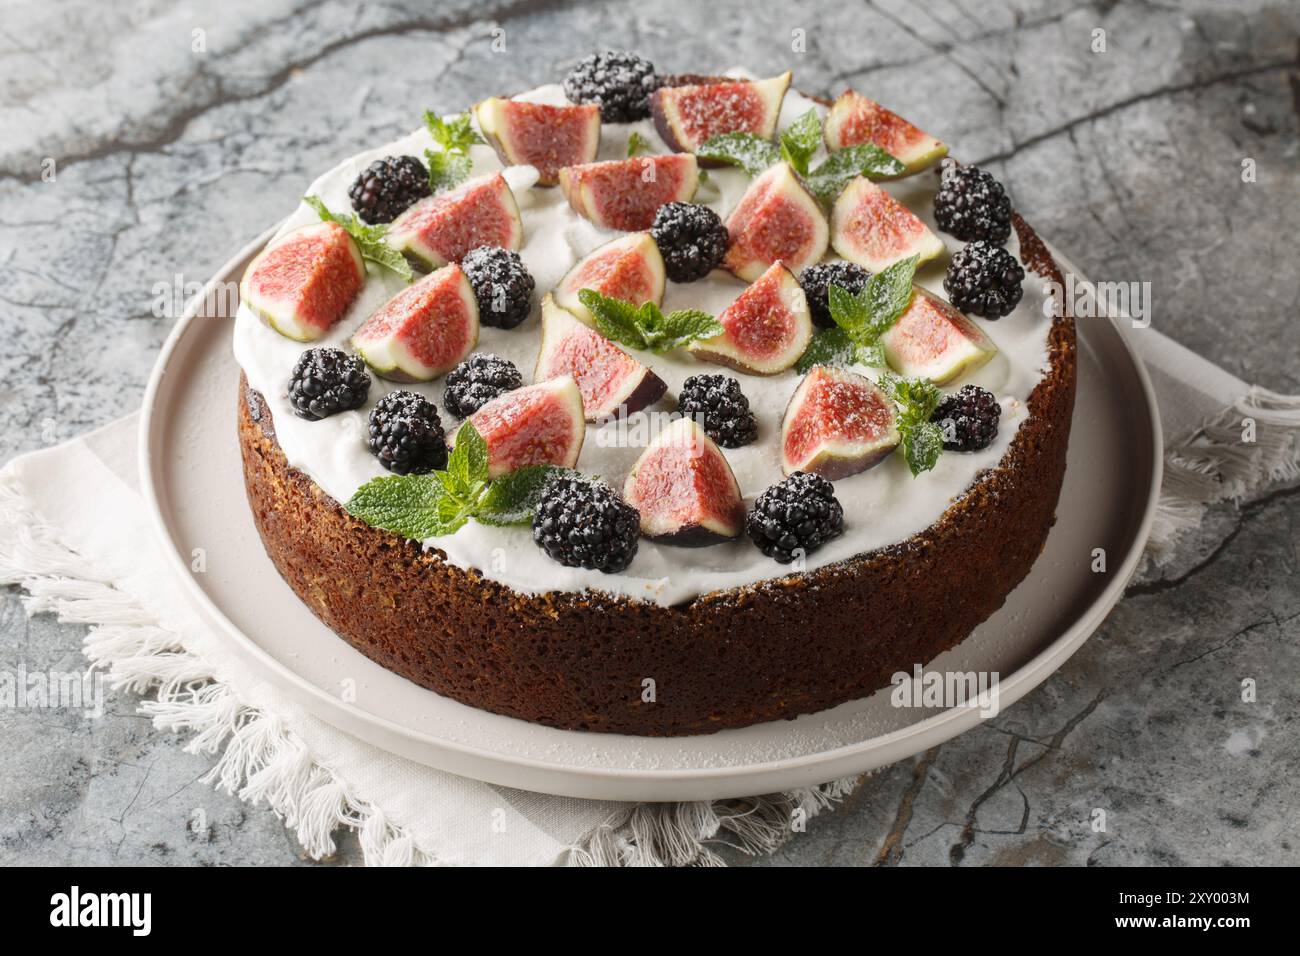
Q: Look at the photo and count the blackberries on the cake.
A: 14